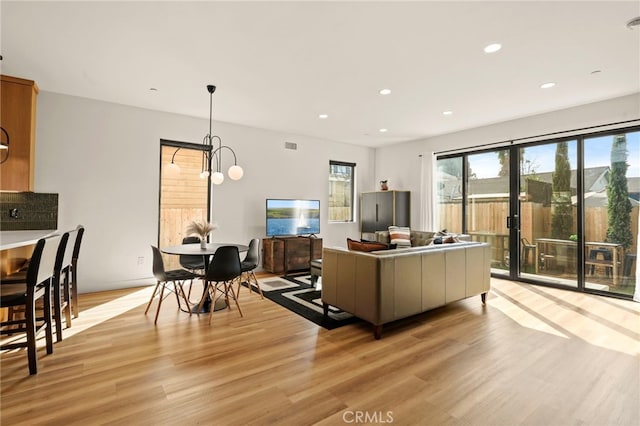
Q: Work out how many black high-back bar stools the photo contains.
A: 3